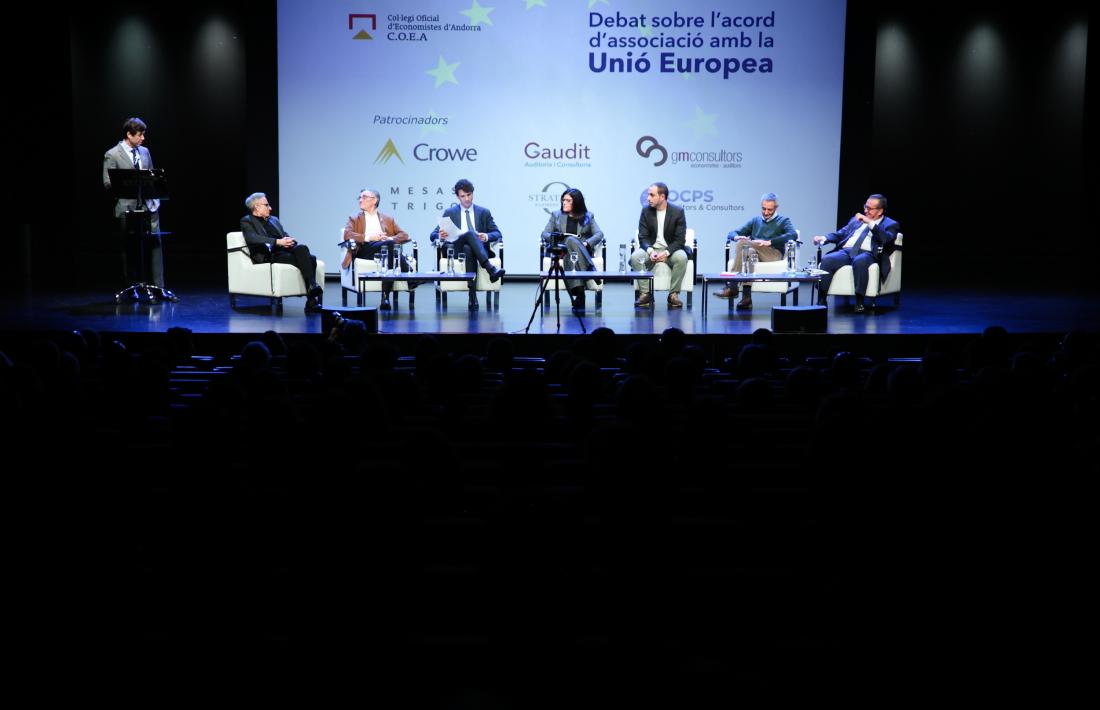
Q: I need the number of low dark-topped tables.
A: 3